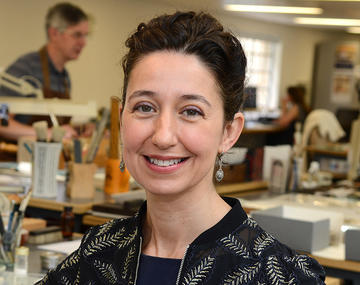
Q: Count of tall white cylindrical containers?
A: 1